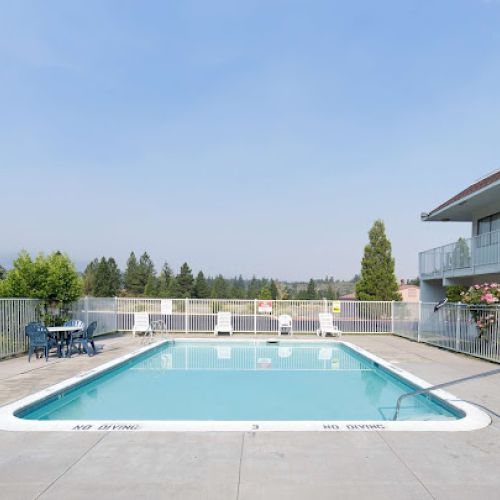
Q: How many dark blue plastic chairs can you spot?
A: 4